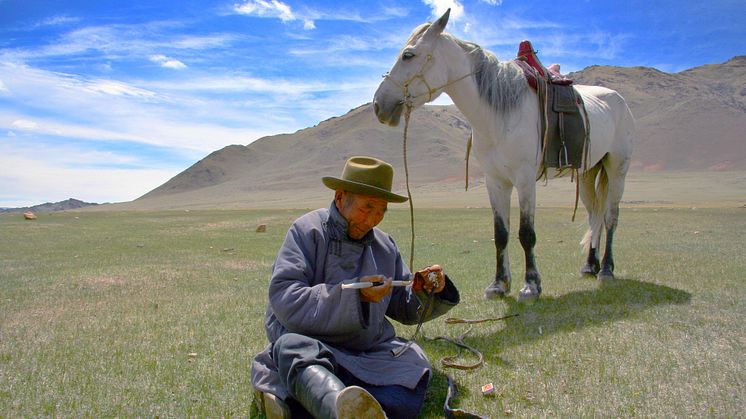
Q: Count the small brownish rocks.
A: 2